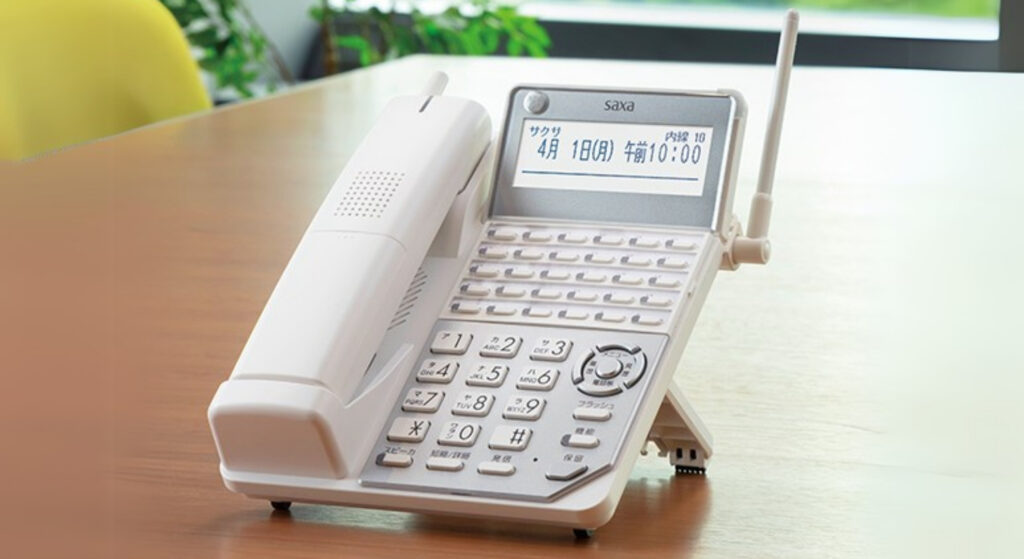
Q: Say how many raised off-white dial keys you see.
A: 12